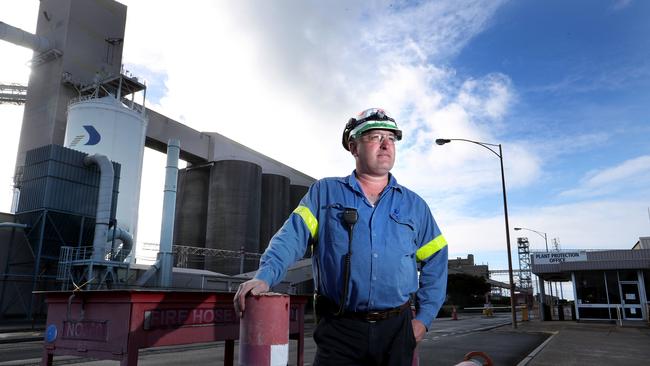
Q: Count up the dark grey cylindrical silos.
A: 4